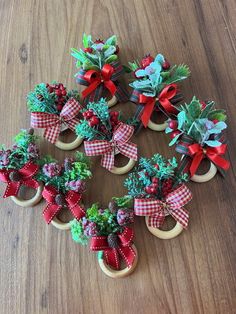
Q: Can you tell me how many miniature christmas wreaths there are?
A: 9